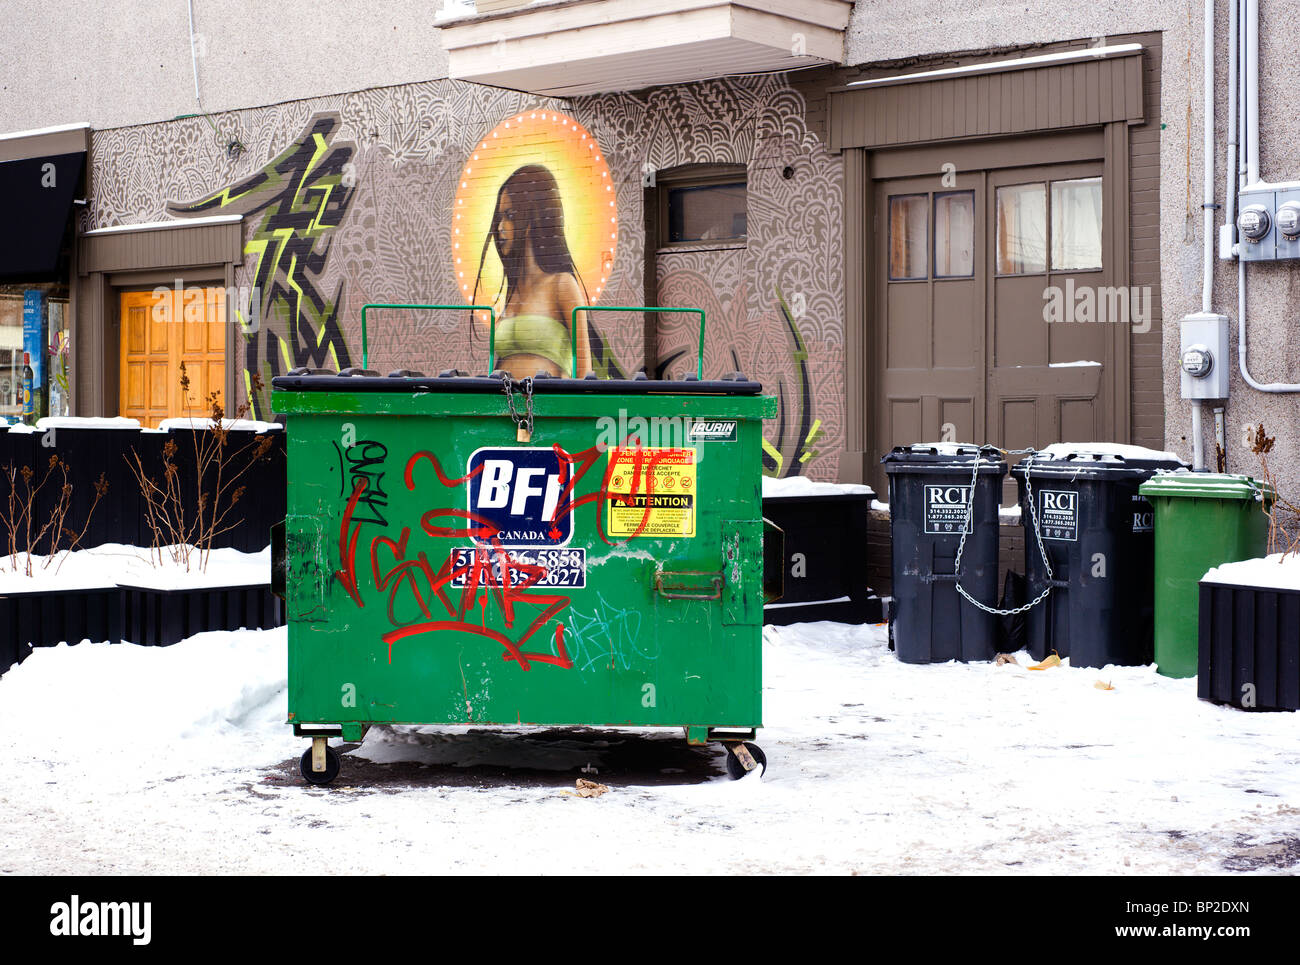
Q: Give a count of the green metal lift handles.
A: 2